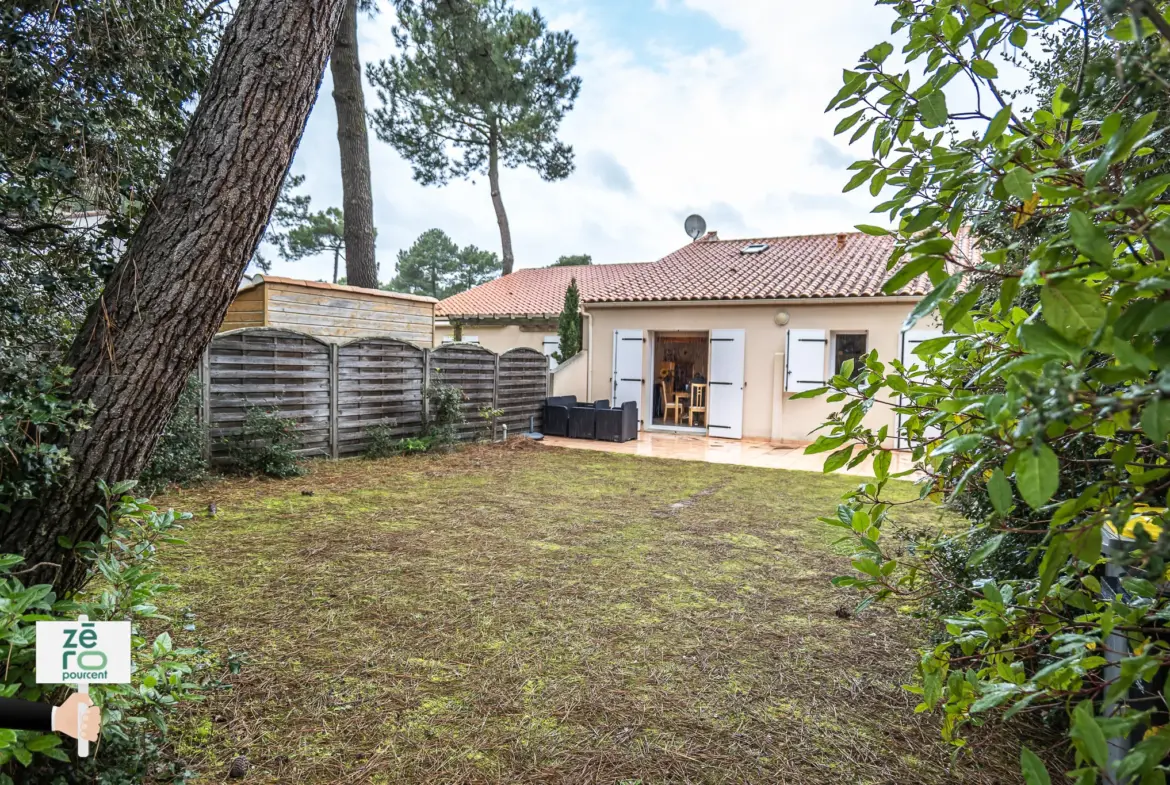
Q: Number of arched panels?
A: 4